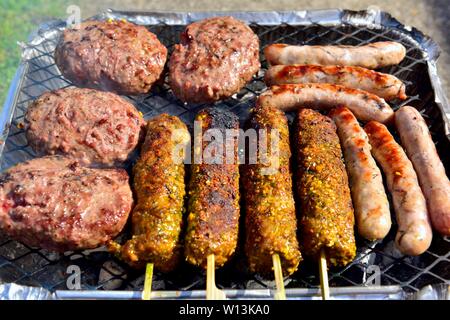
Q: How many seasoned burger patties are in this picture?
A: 4